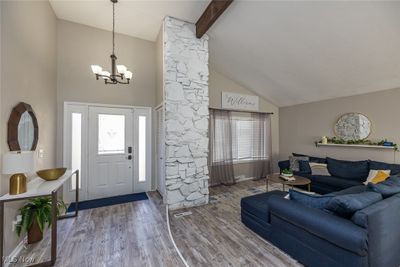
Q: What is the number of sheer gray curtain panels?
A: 2